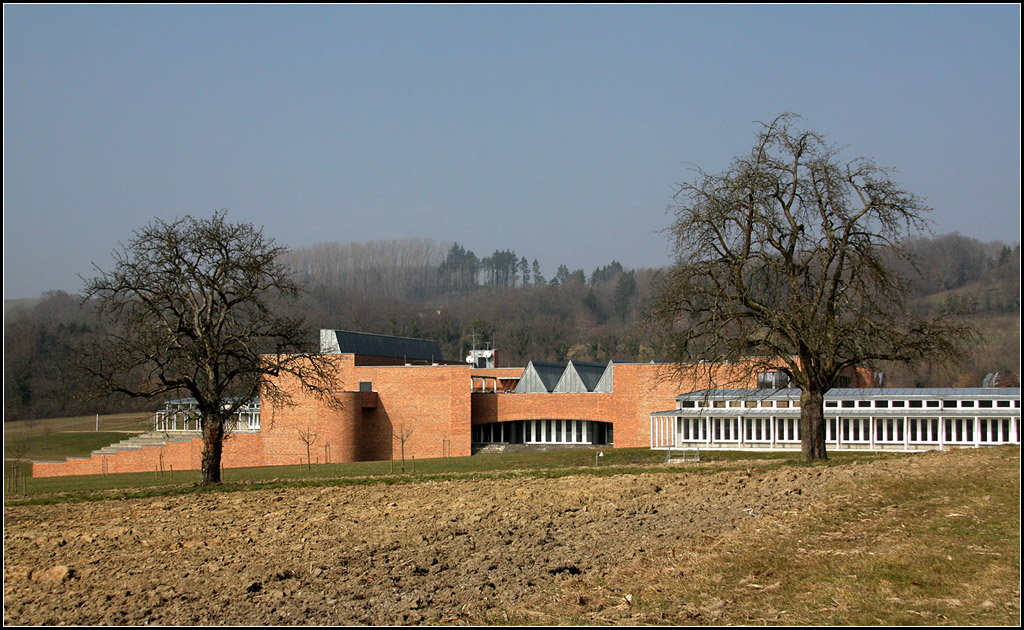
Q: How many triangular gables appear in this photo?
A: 3